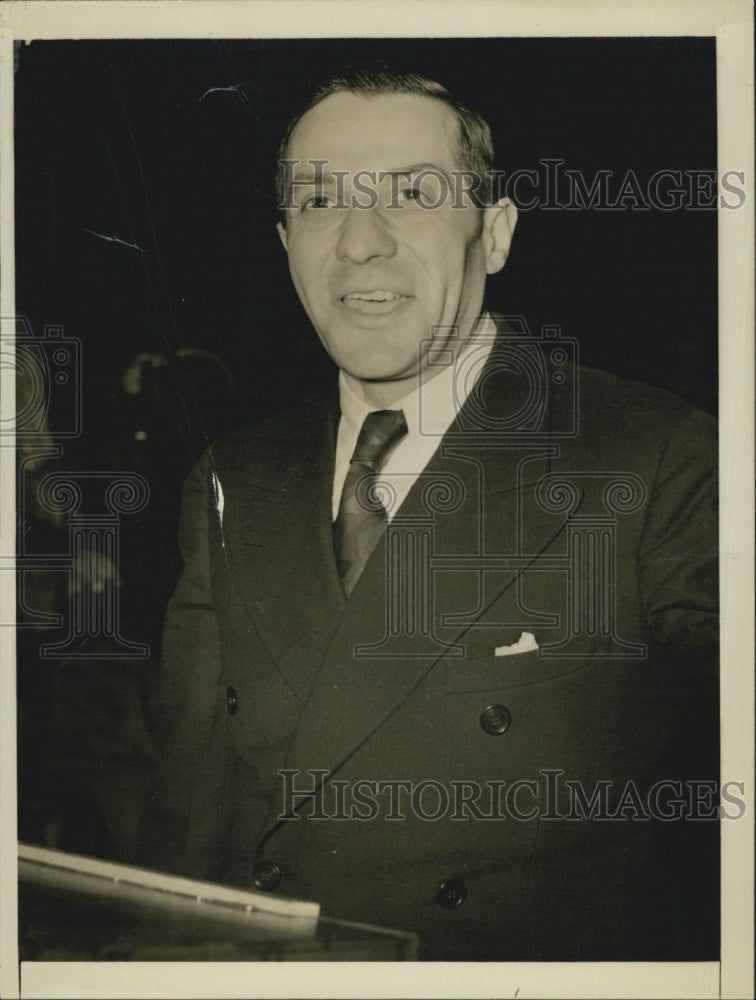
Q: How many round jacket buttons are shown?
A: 4